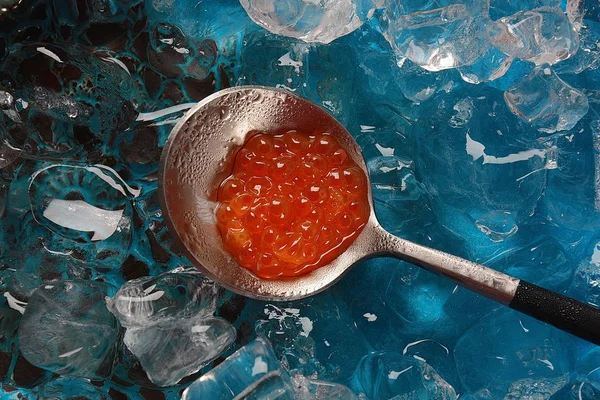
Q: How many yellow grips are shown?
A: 0